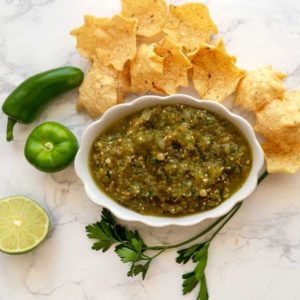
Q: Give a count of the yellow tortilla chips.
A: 9